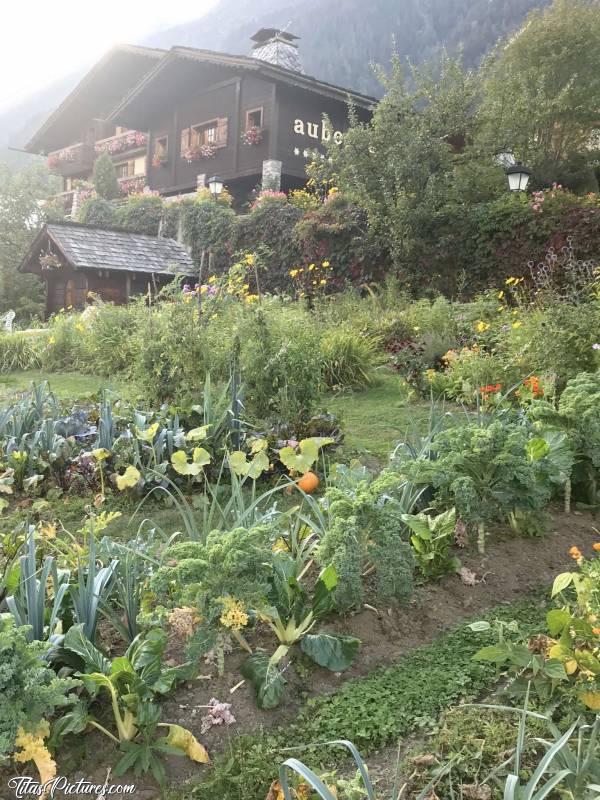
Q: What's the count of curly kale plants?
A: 5